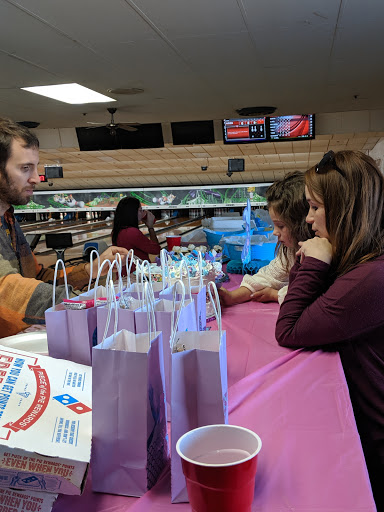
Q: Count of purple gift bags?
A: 8